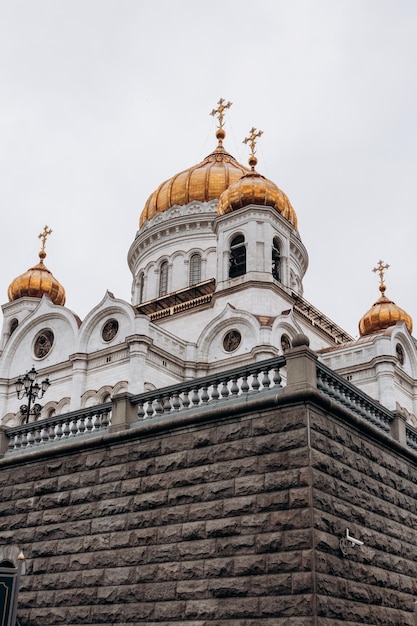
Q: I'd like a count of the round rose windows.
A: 5